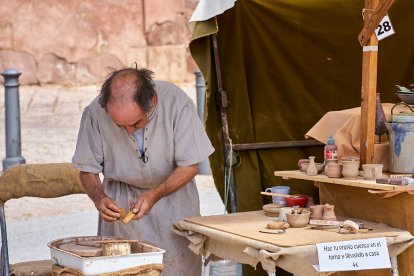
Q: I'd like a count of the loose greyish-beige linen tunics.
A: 1